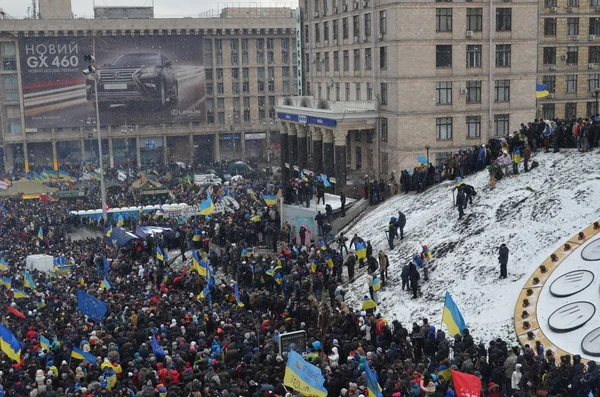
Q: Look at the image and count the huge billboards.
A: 1